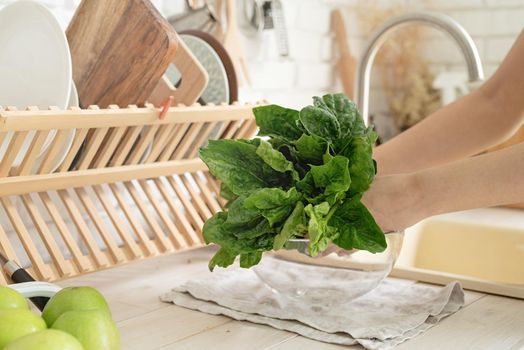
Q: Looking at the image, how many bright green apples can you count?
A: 5